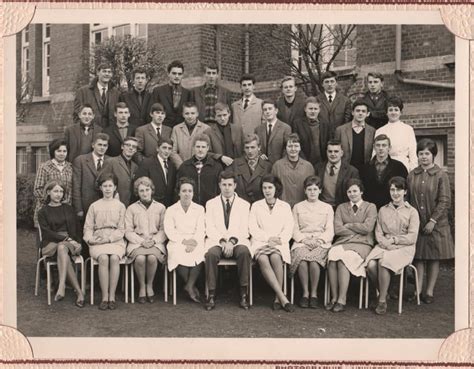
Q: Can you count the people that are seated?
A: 9